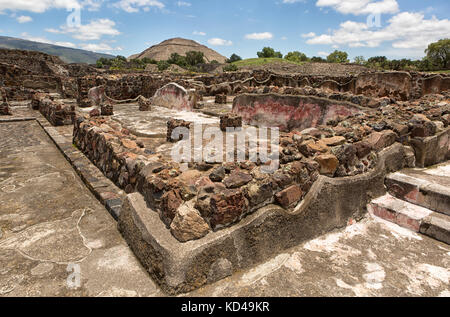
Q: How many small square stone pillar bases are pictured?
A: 5